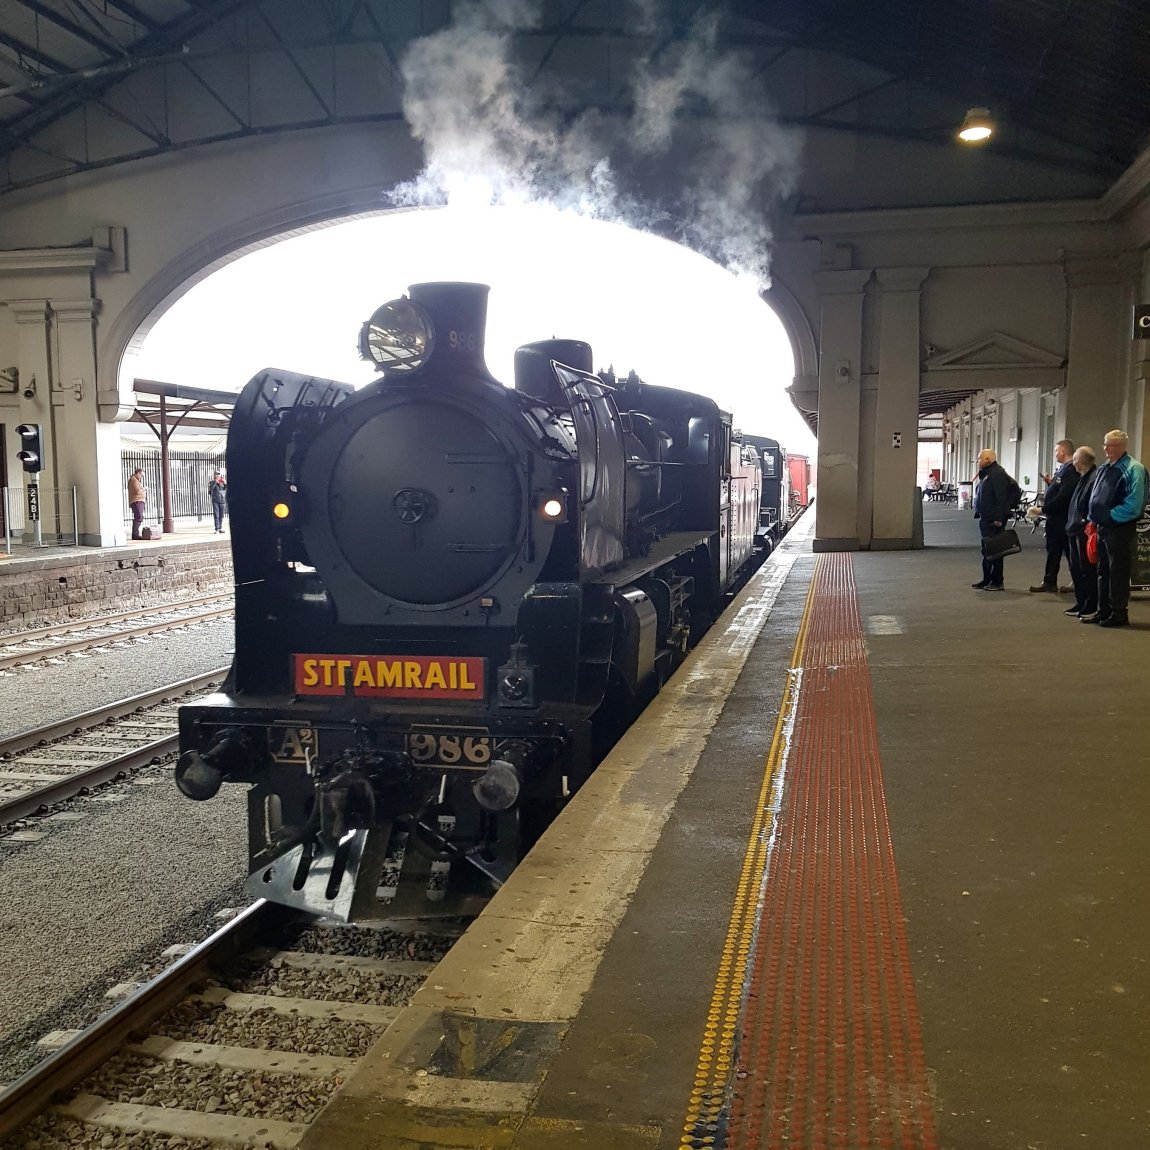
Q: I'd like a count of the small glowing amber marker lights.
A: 2